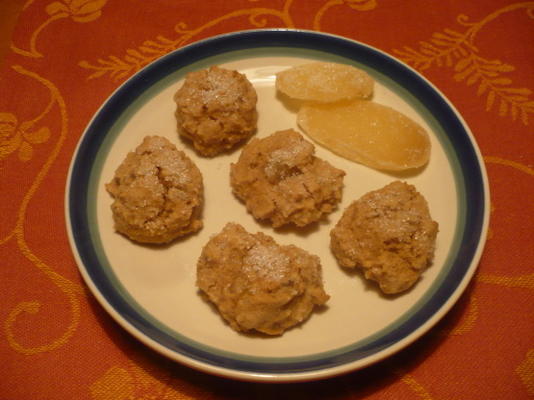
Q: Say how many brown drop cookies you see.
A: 5